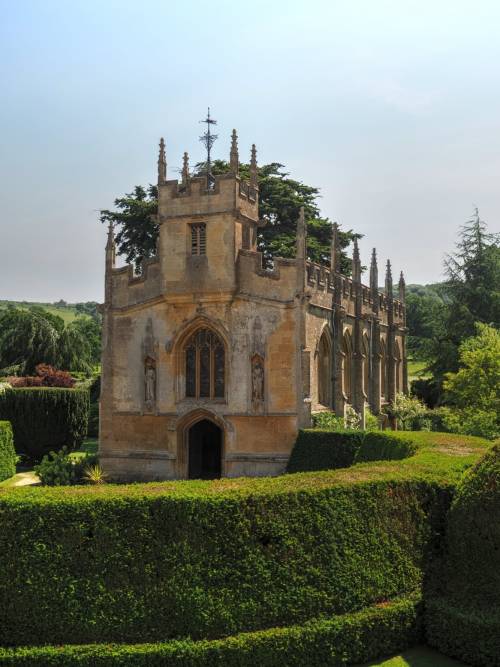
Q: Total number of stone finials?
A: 11